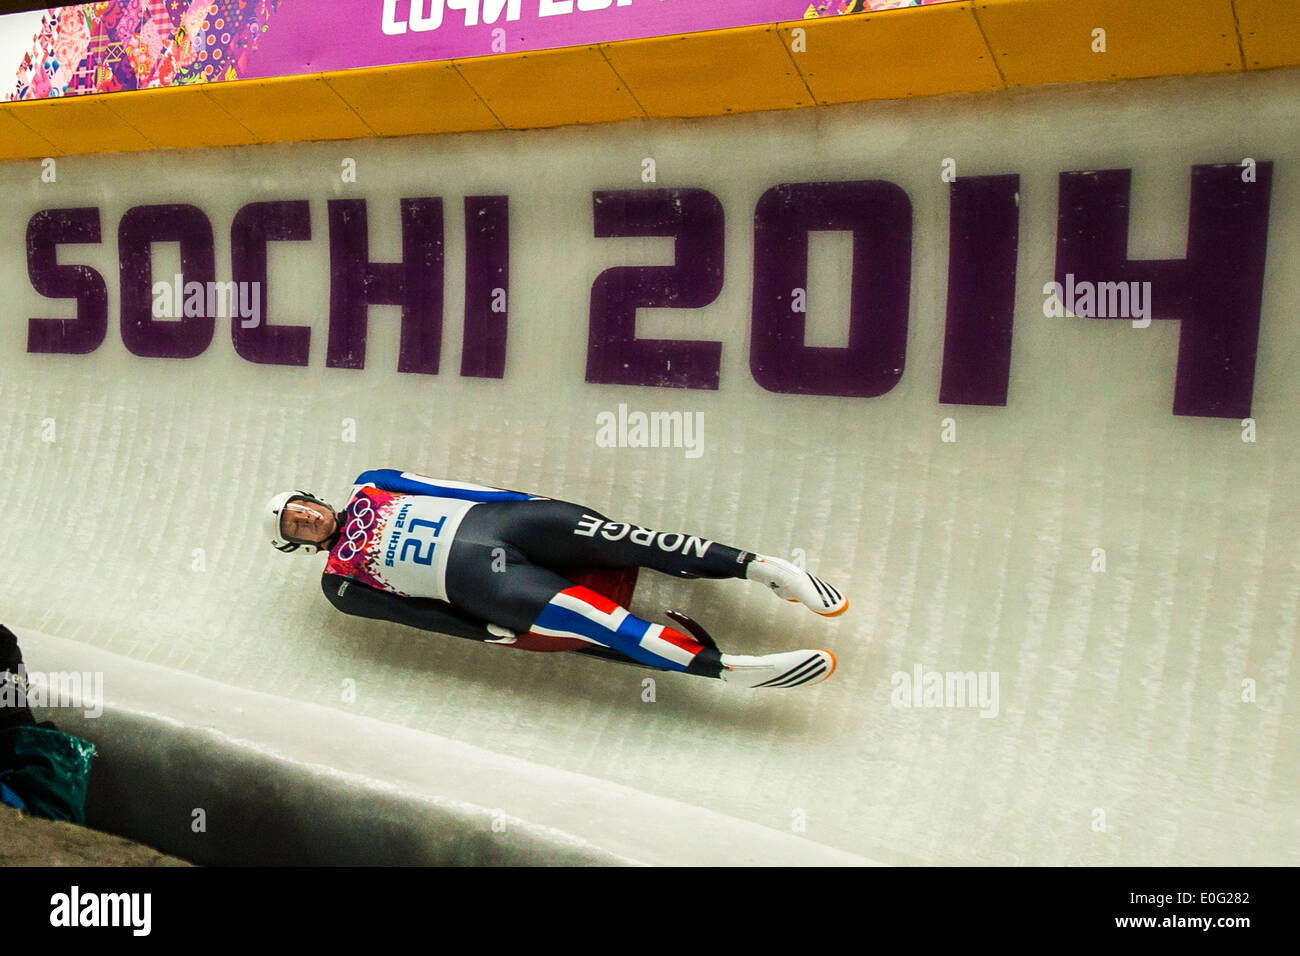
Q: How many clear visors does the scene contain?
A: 1